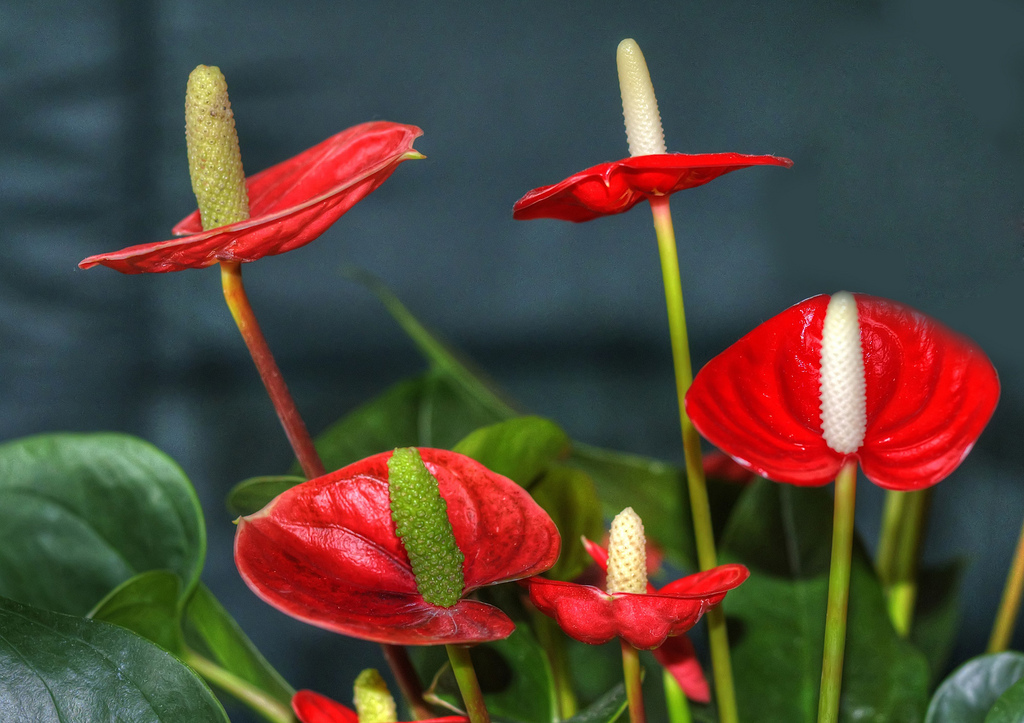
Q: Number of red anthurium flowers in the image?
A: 6